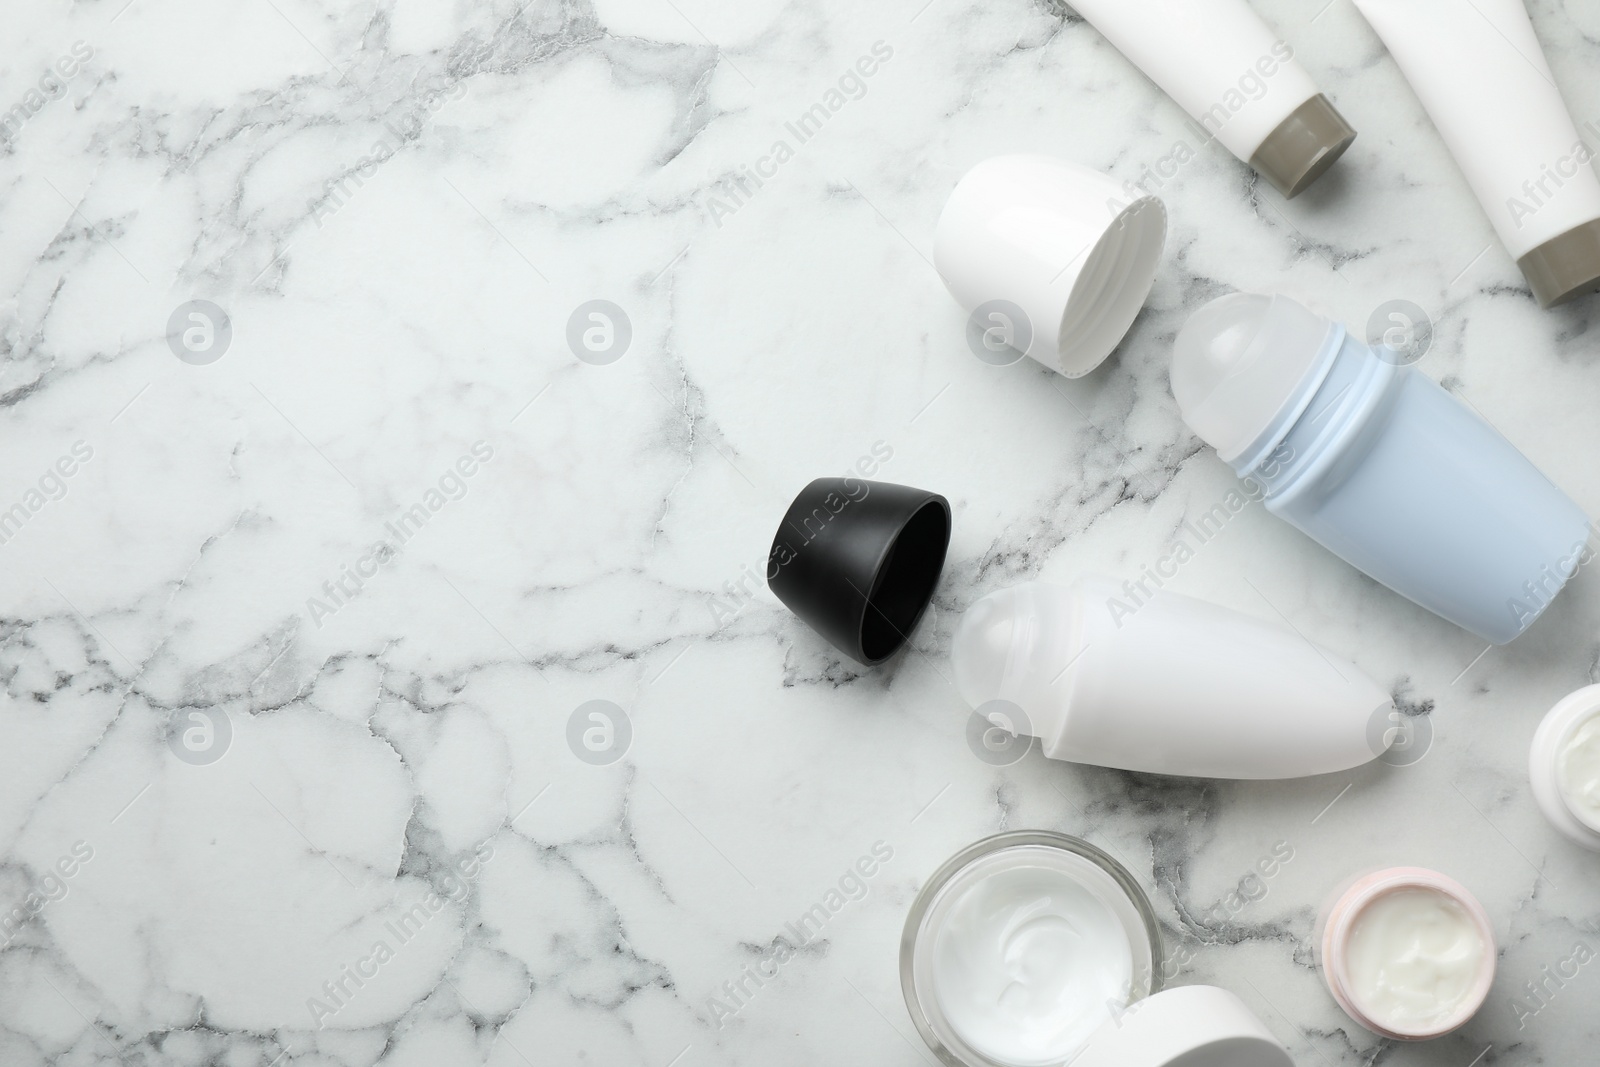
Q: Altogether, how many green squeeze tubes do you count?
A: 0